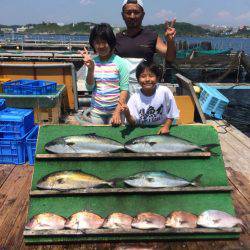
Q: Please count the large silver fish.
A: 4